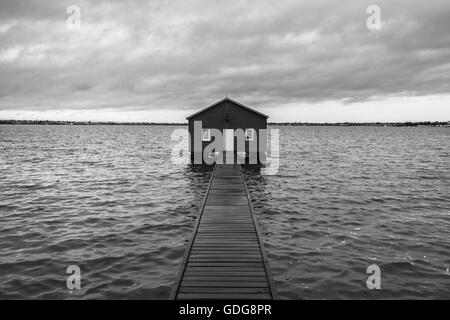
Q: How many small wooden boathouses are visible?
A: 1